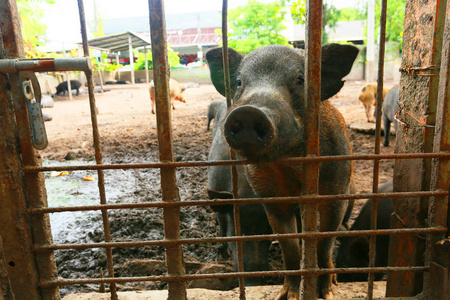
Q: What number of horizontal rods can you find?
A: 4